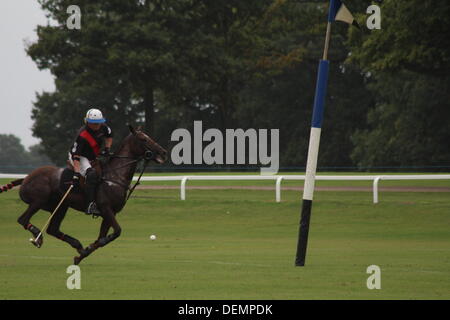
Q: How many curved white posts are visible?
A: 3